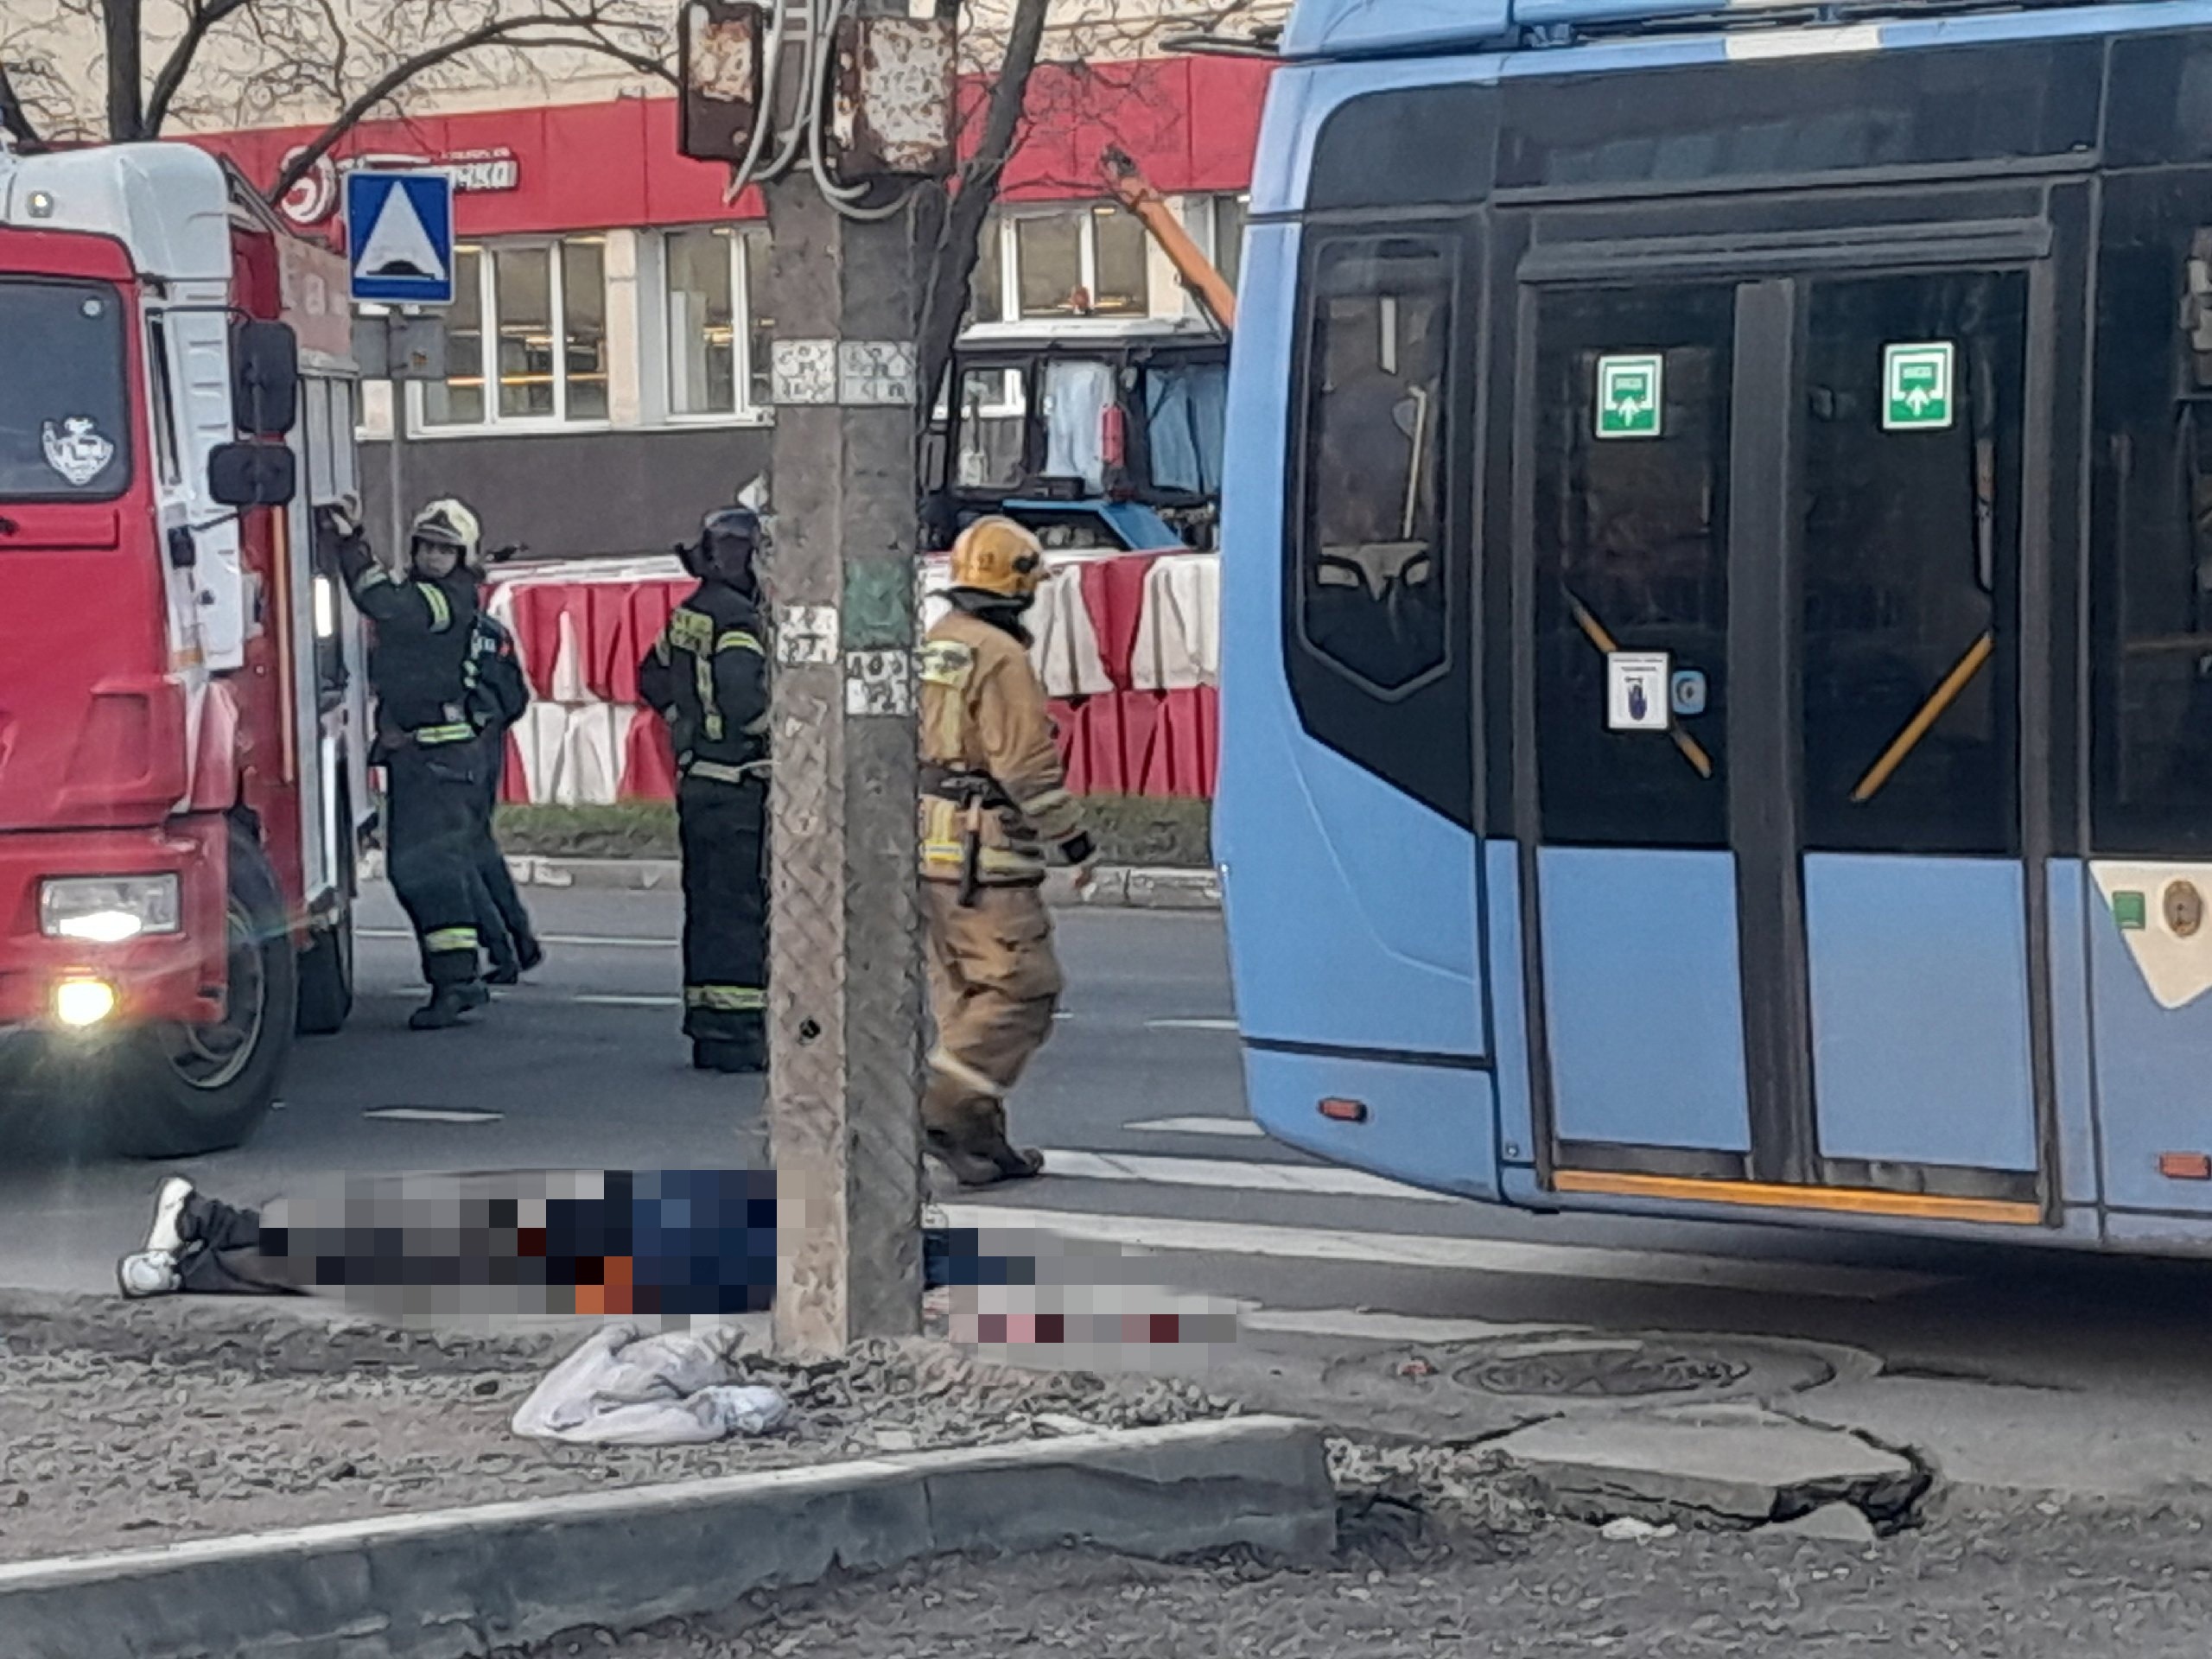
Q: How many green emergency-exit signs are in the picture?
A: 2